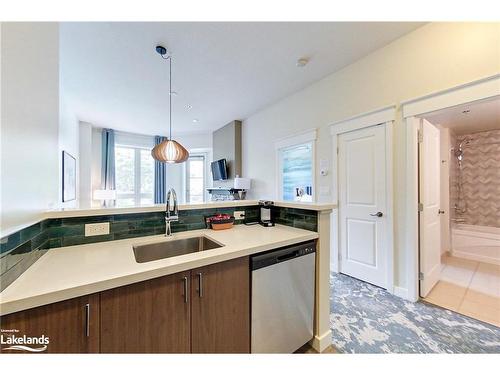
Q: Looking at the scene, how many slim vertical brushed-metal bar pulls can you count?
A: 3